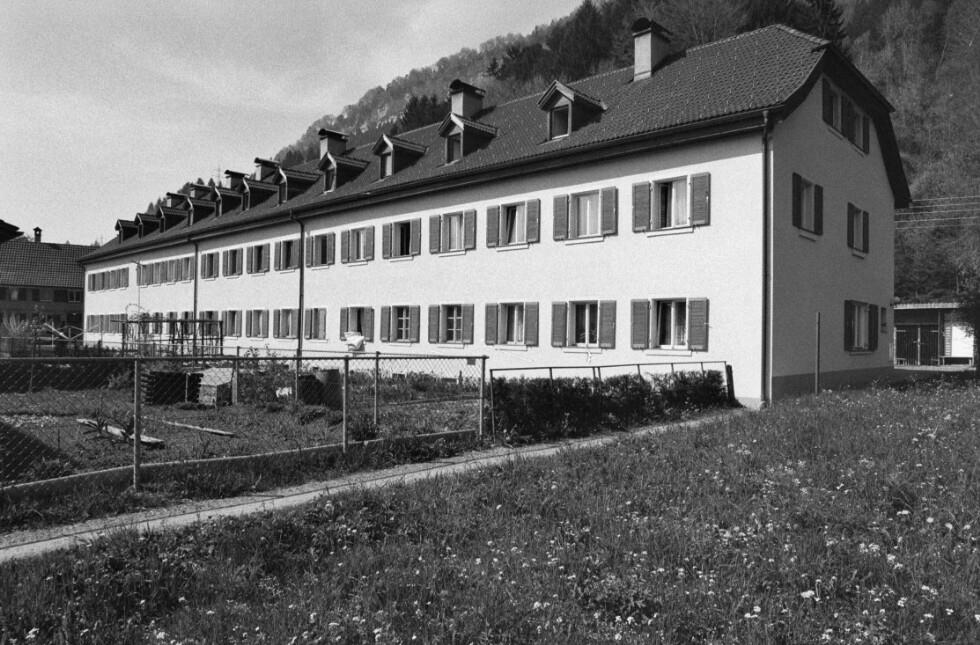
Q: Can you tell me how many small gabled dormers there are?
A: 11